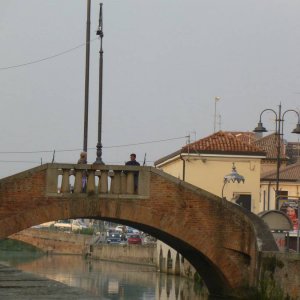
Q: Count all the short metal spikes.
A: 3